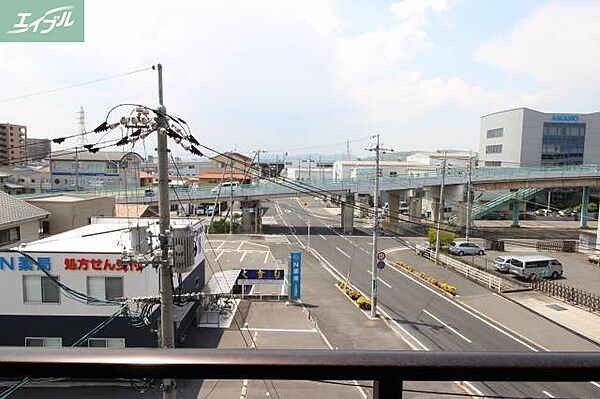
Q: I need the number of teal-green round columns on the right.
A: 2